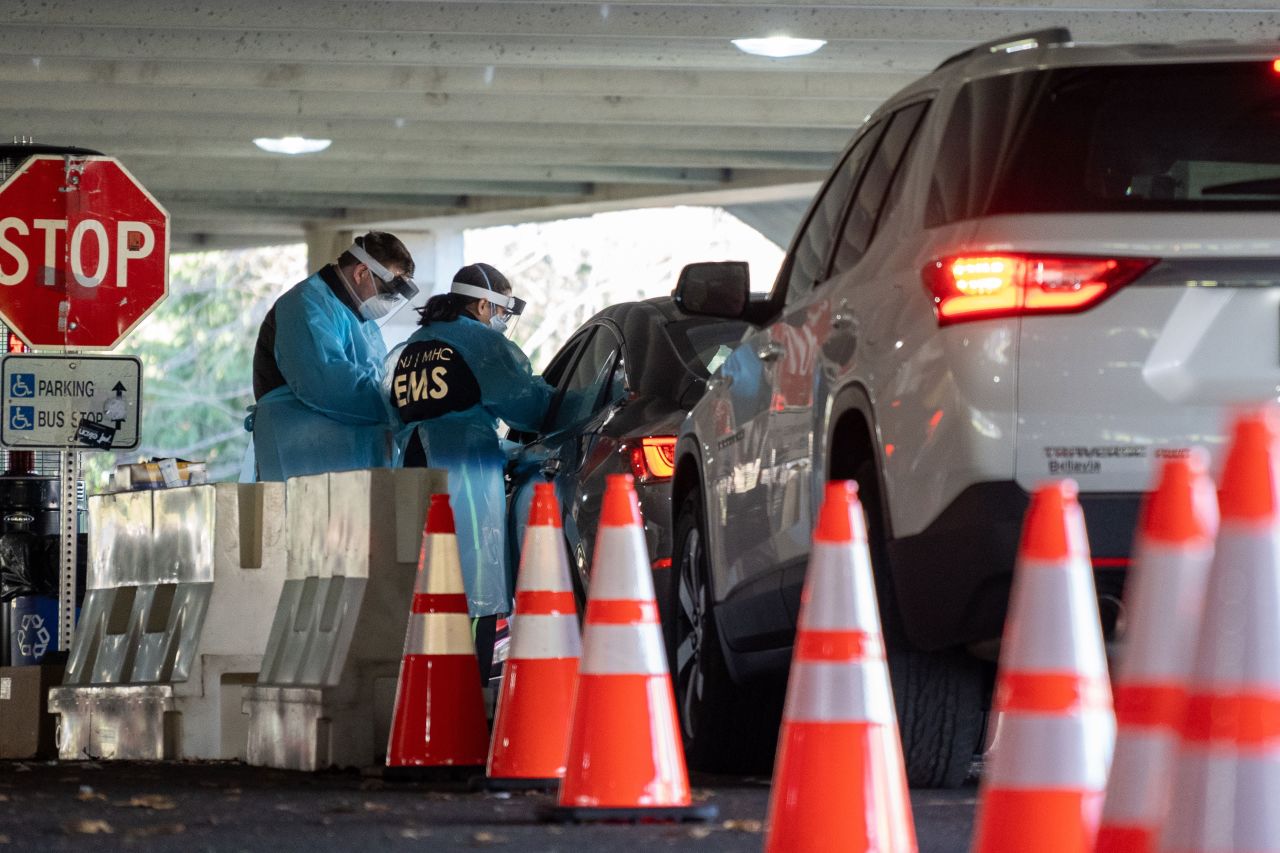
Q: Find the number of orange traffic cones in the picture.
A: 7